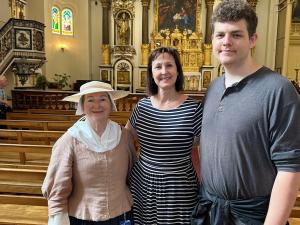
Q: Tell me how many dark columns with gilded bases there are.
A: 3